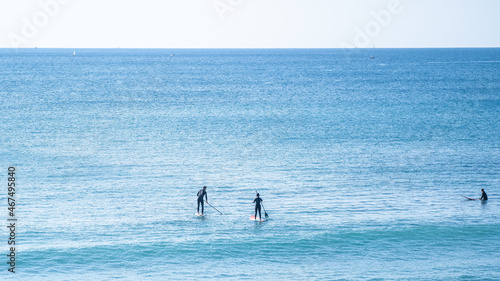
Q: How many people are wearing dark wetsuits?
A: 3